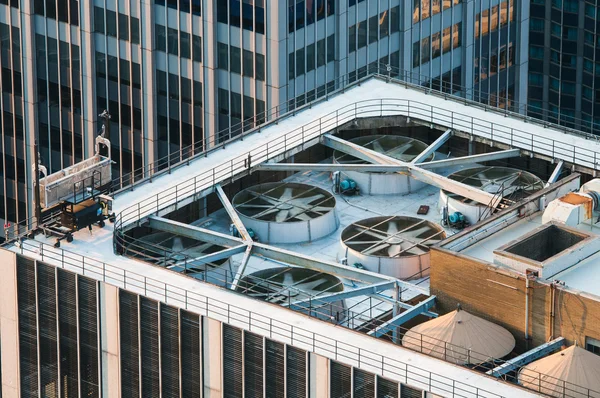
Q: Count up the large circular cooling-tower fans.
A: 6